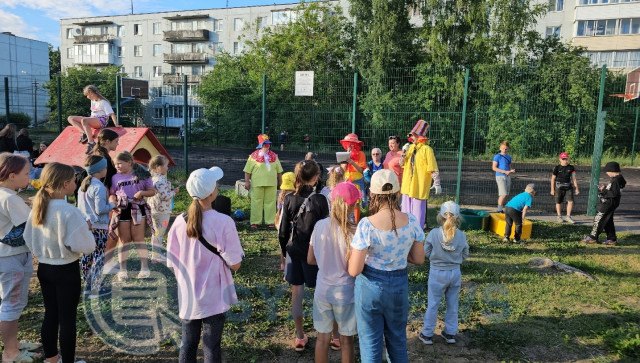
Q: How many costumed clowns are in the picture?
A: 3